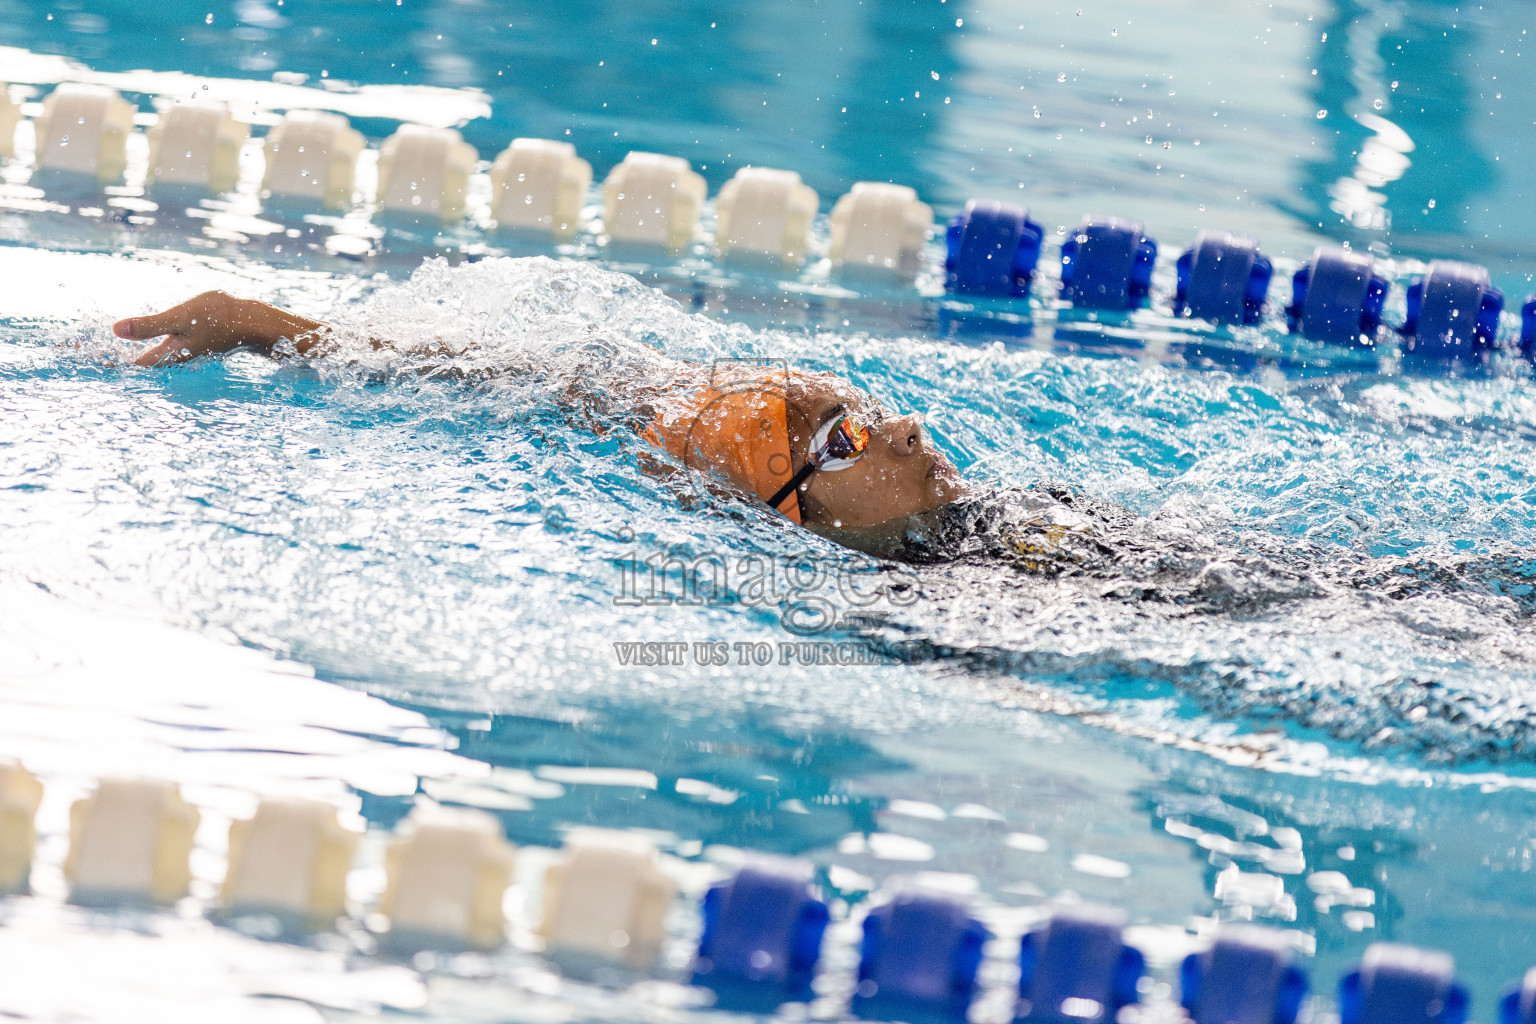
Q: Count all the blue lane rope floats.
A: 12